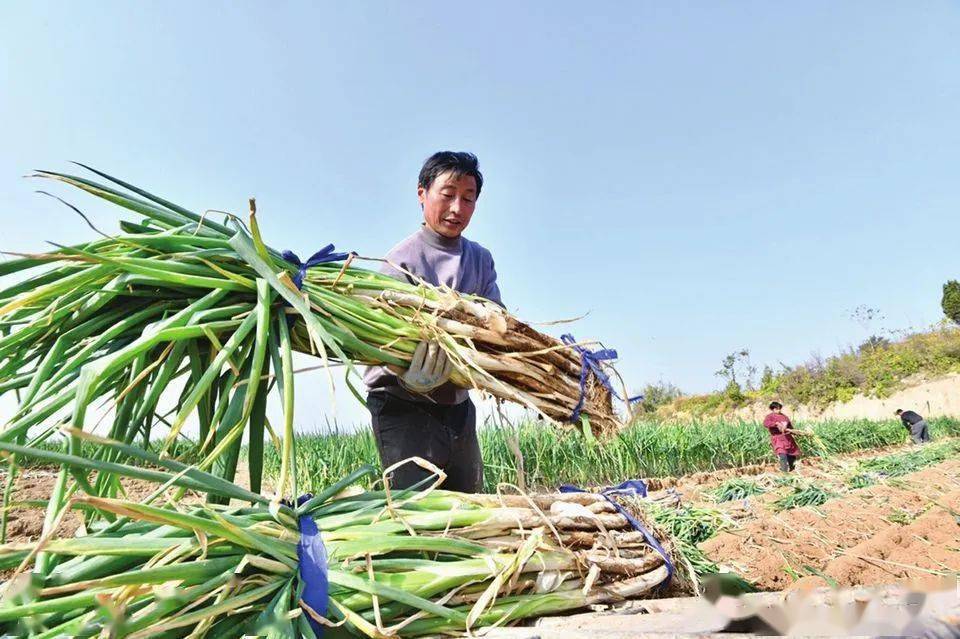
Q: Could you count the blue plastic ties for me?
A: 4